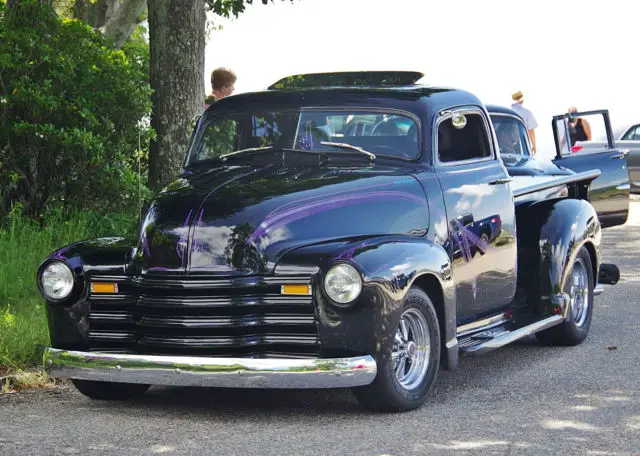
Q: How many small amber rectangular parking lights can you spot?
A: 2